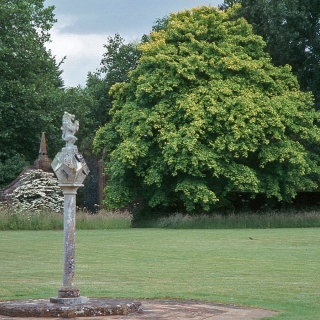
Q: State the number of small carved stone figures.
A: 1